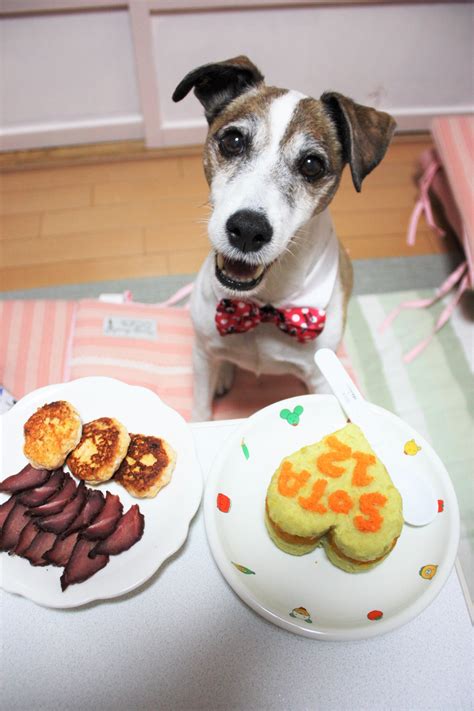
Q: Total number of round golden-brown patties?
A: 3